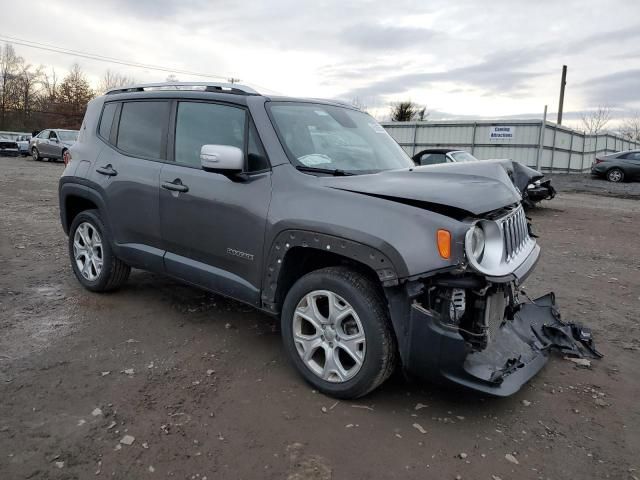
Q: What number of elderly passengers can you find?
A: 0